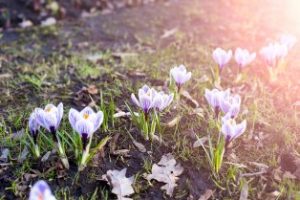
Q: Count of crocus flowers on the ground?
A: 15